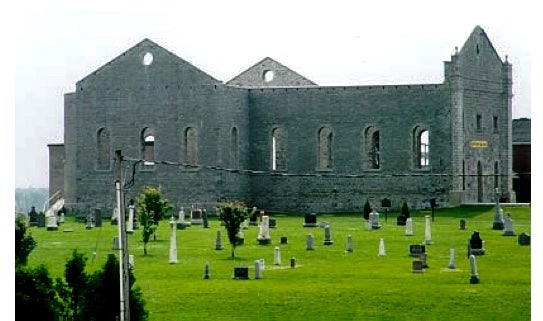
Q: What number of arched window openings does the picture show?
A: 8